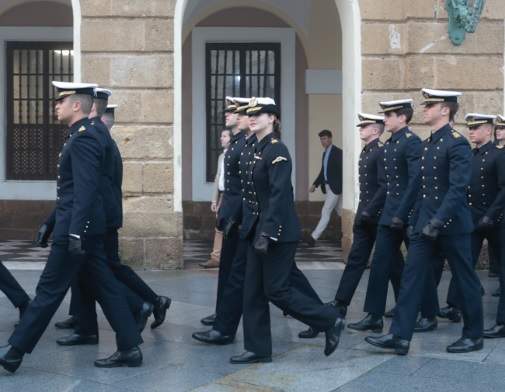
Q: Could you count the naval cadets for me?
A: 11